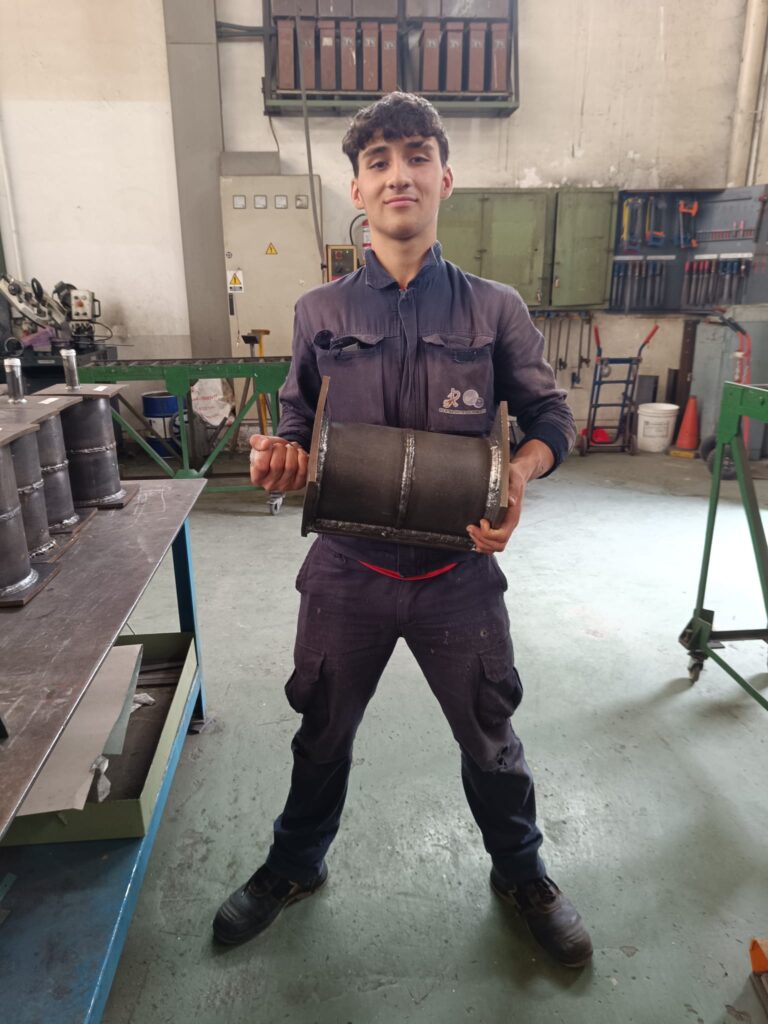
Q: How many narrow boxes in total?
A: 10